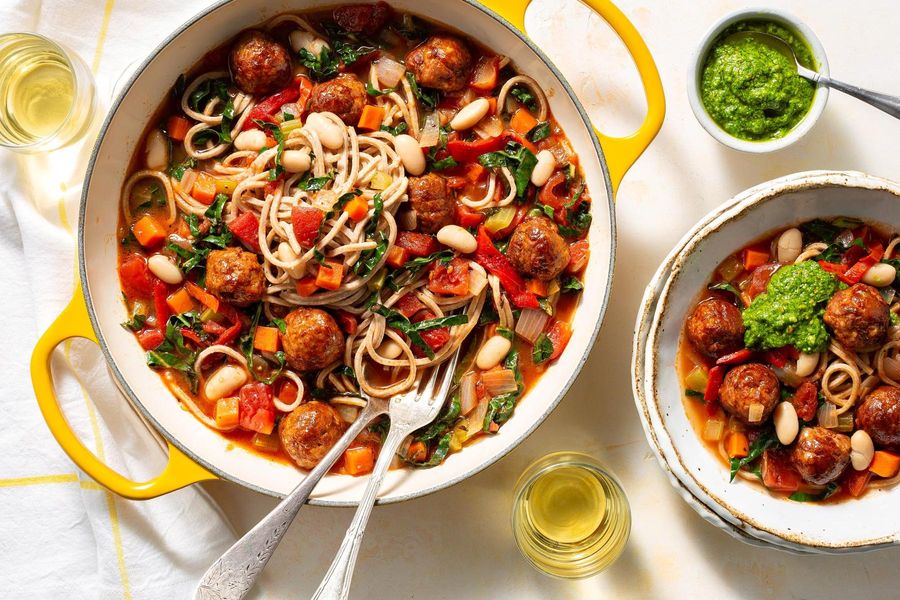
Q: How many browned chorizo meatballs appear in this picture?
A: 13